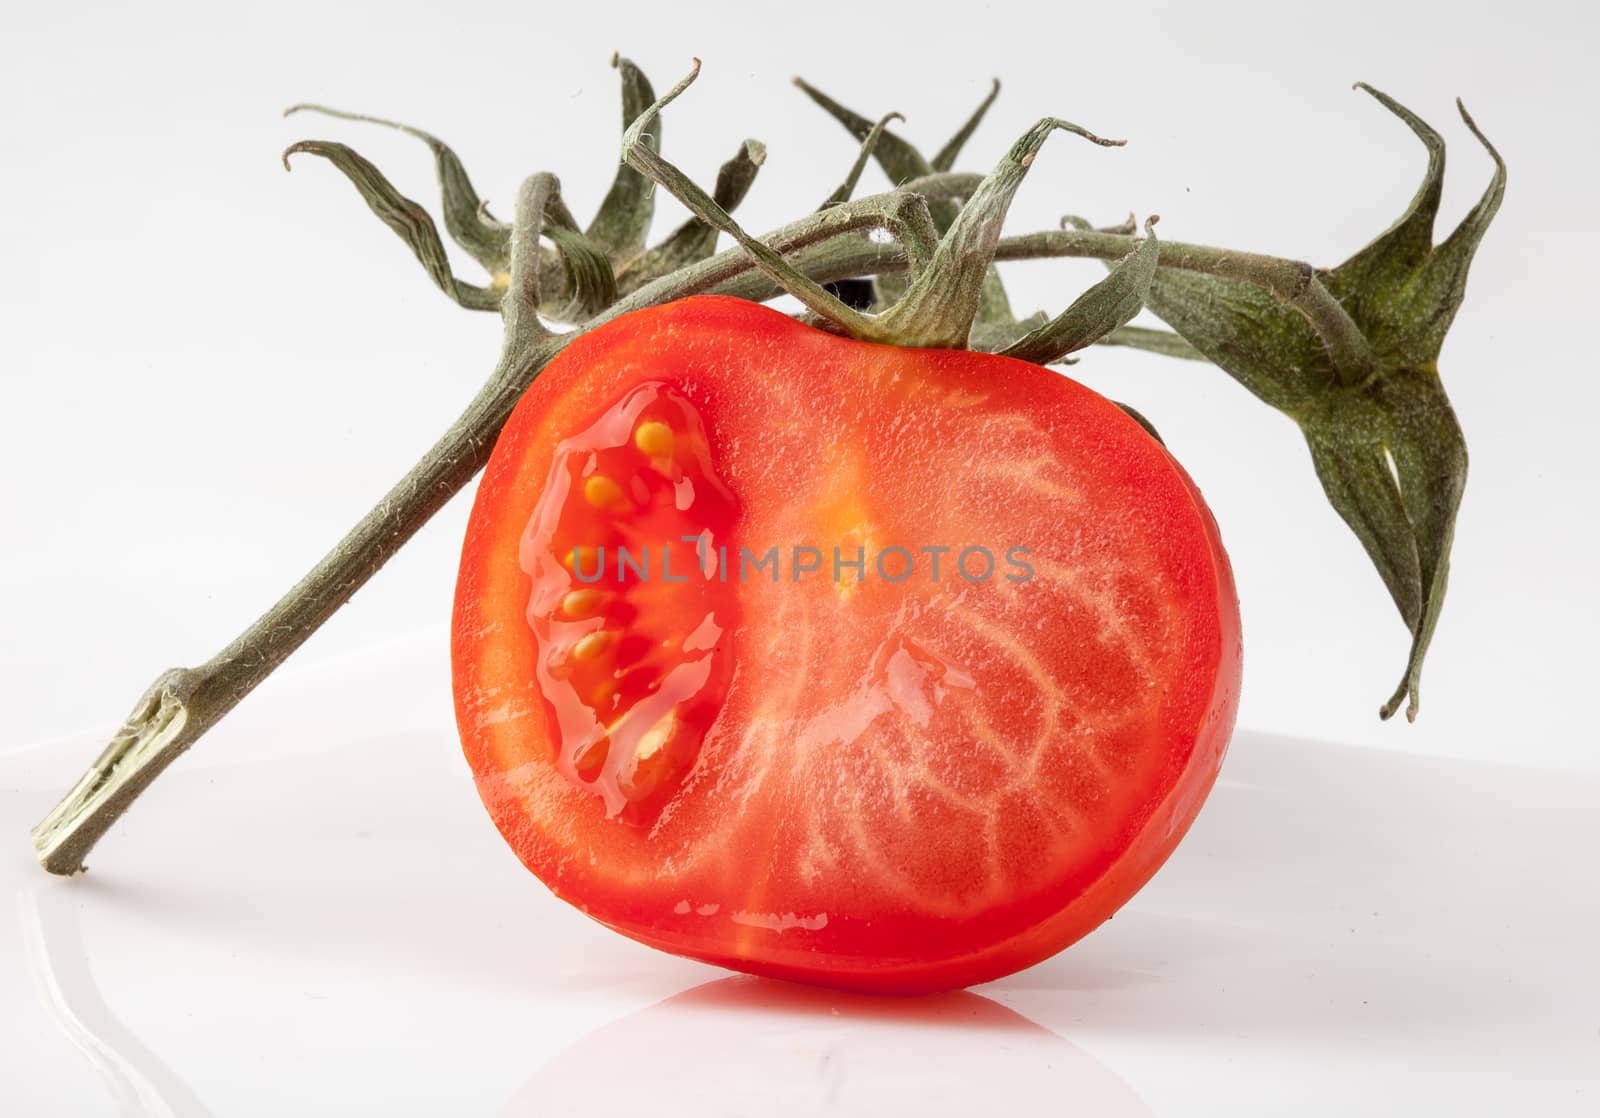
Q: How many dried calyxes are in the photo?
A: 4